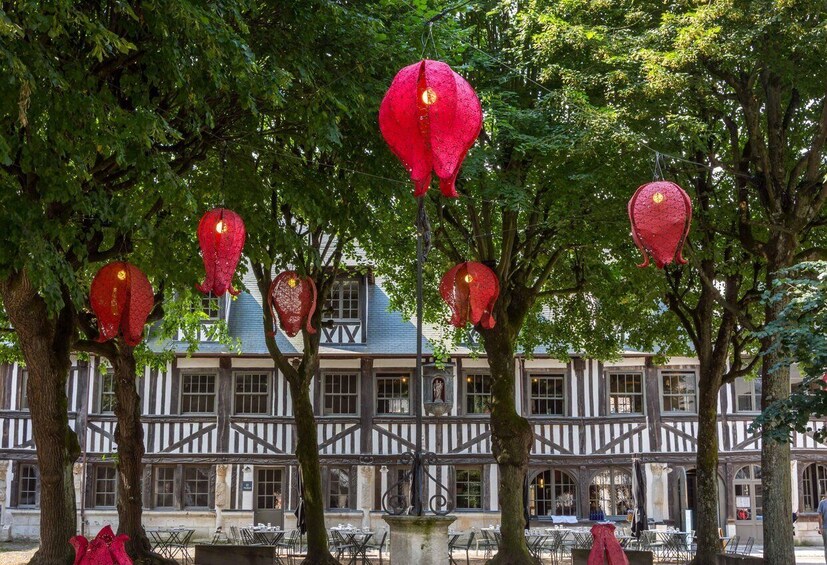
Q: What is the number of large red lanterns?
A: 6